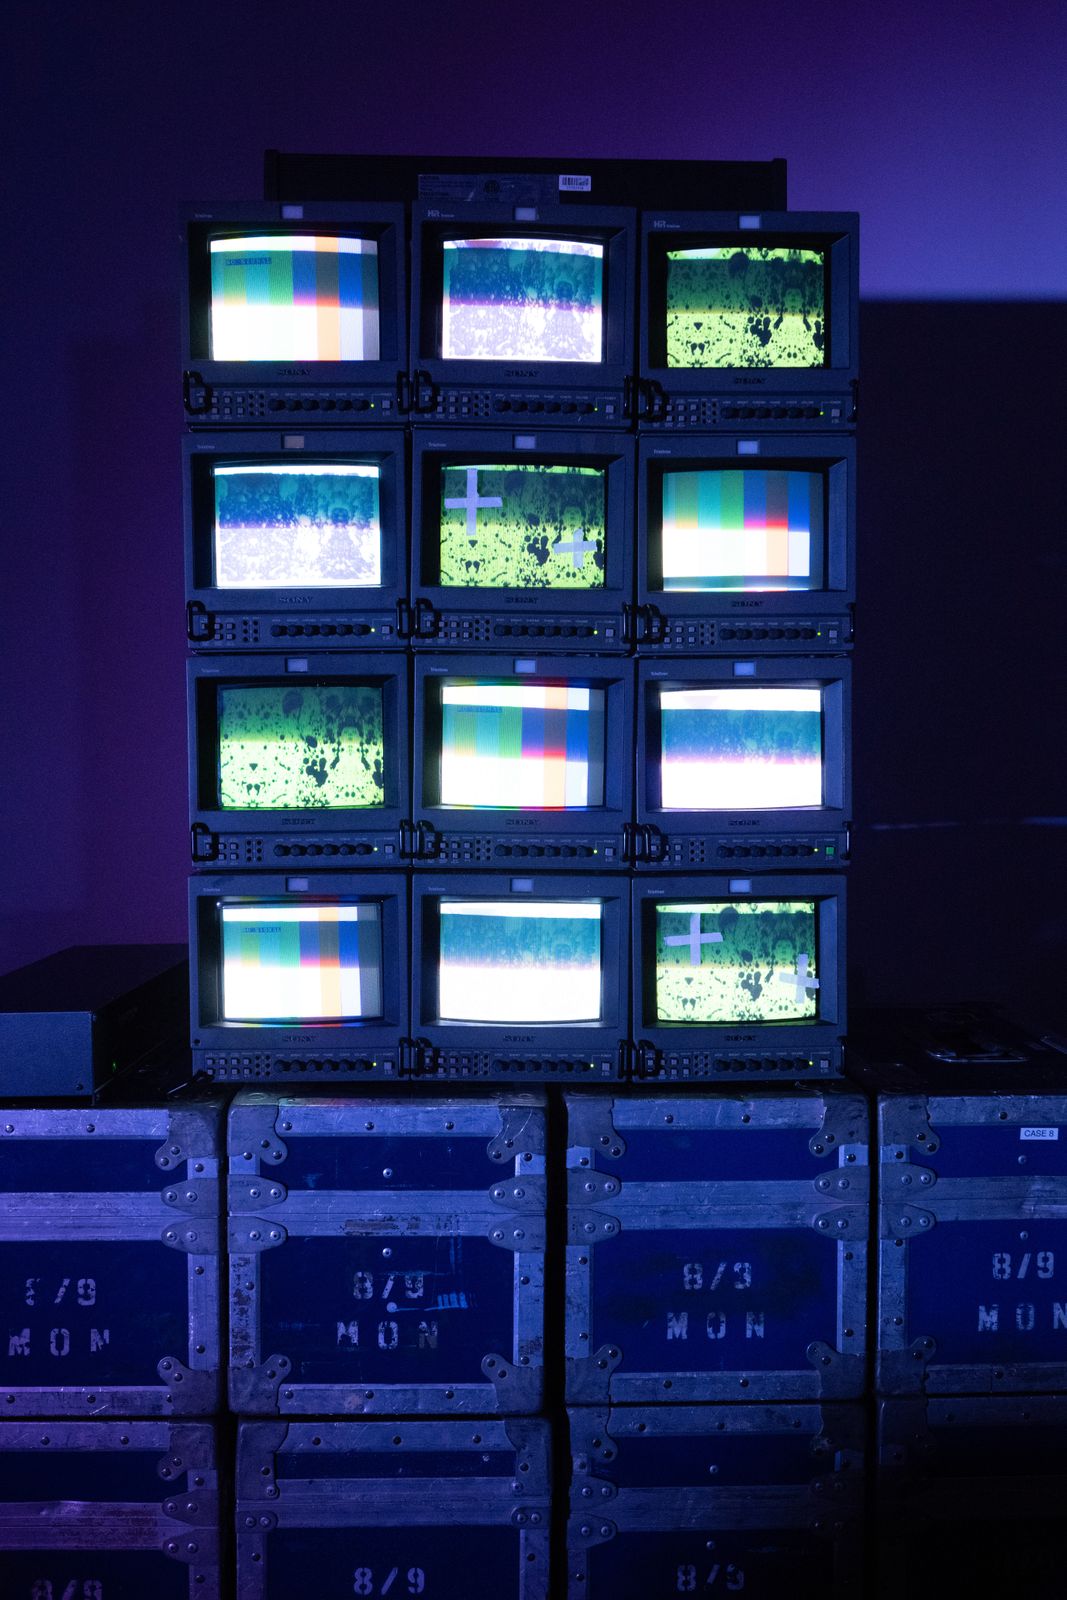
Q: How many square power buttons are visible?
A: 12